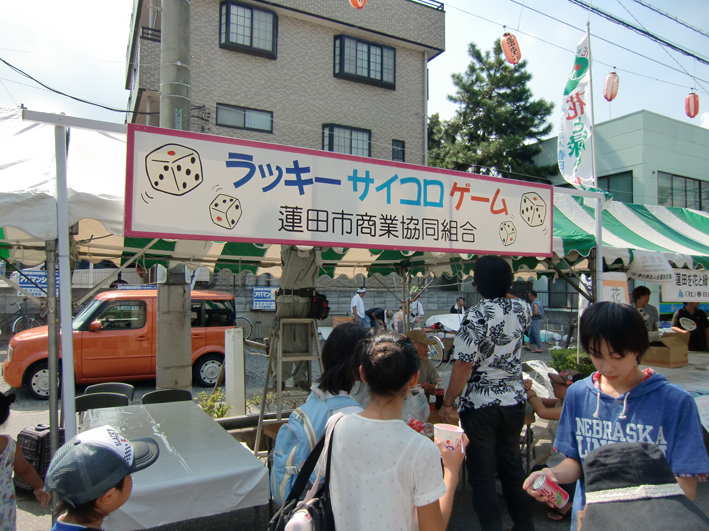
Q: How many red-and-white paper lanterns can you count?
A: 4